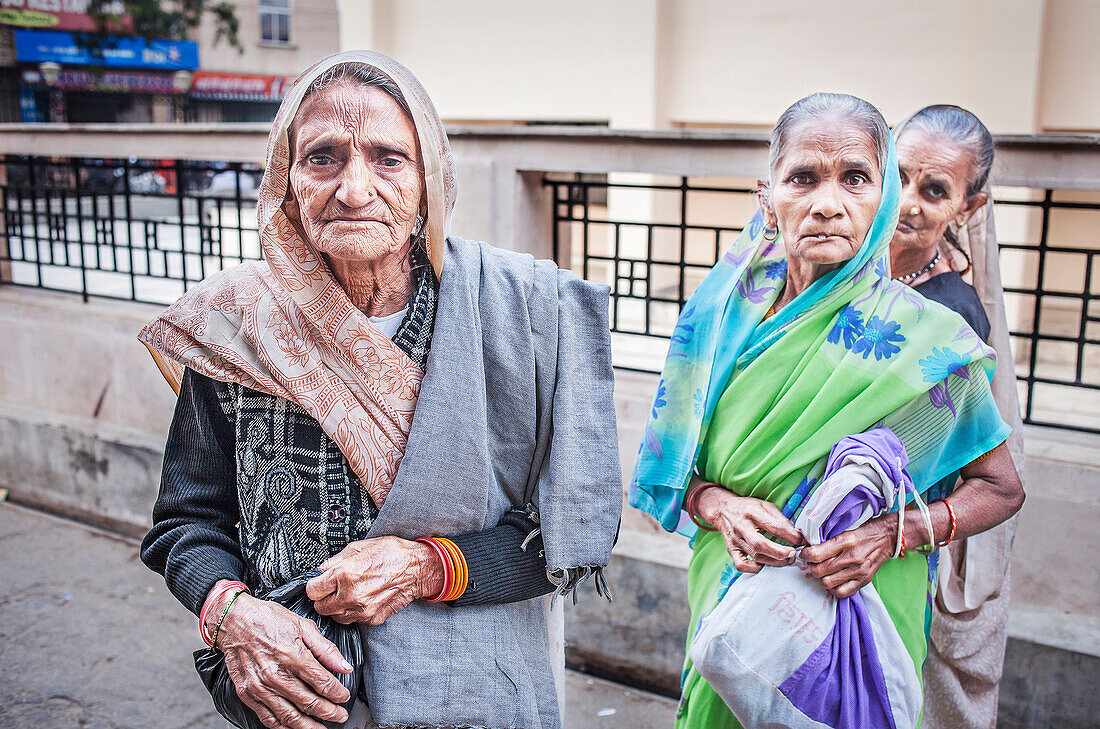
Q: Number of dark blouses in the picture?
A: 1